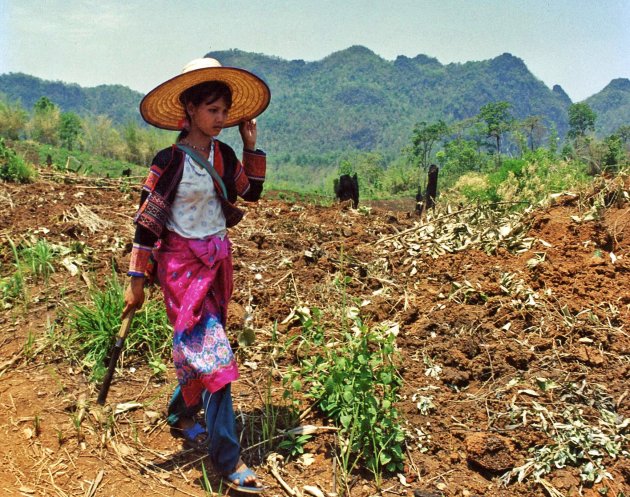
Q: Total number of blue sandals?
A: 2